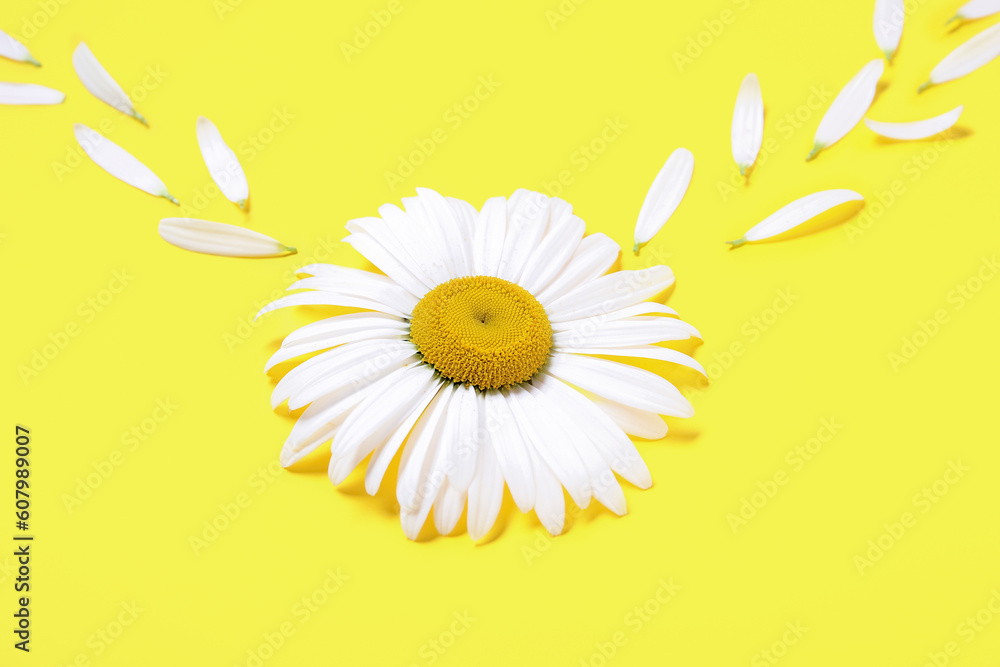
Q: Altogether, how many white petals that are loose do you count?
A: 14